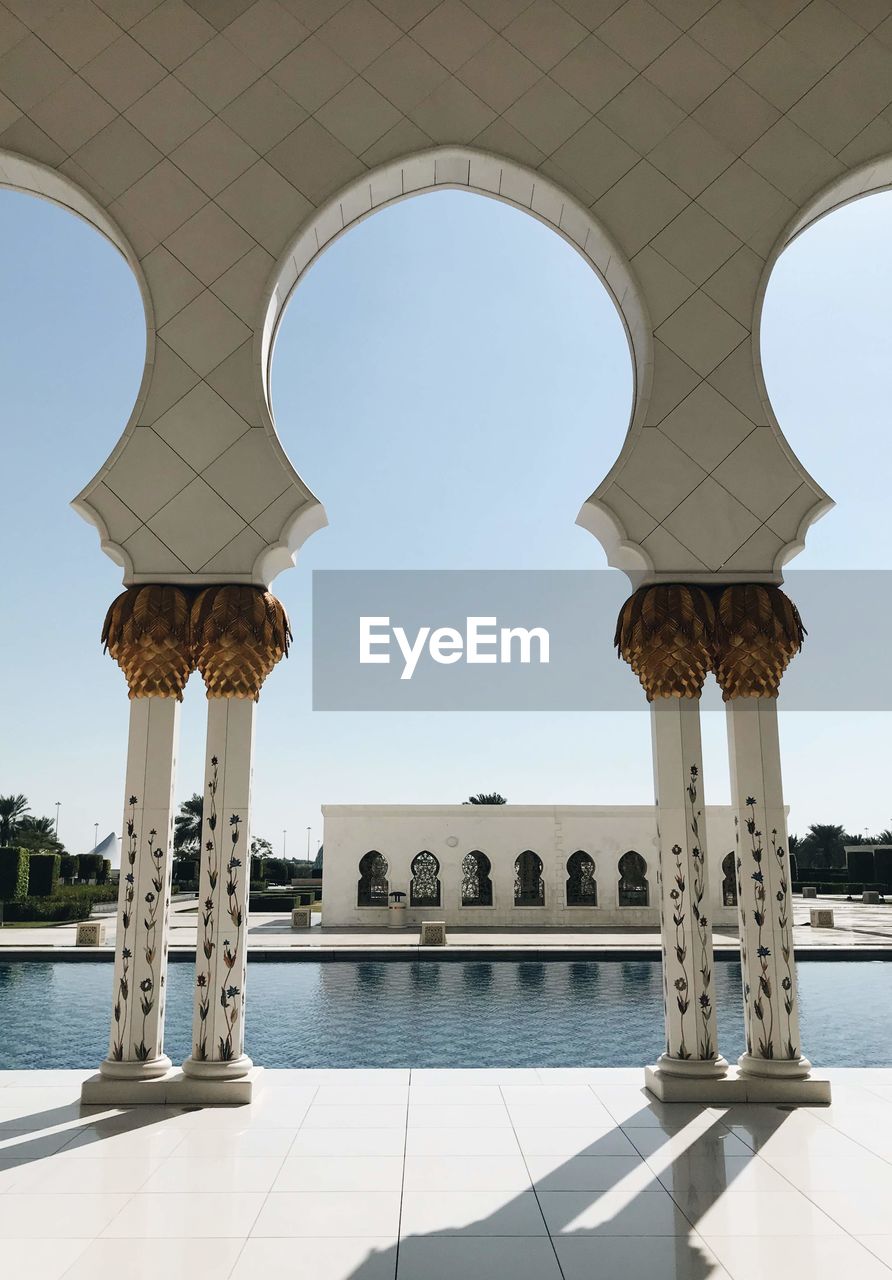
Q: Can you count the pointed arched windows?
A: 7